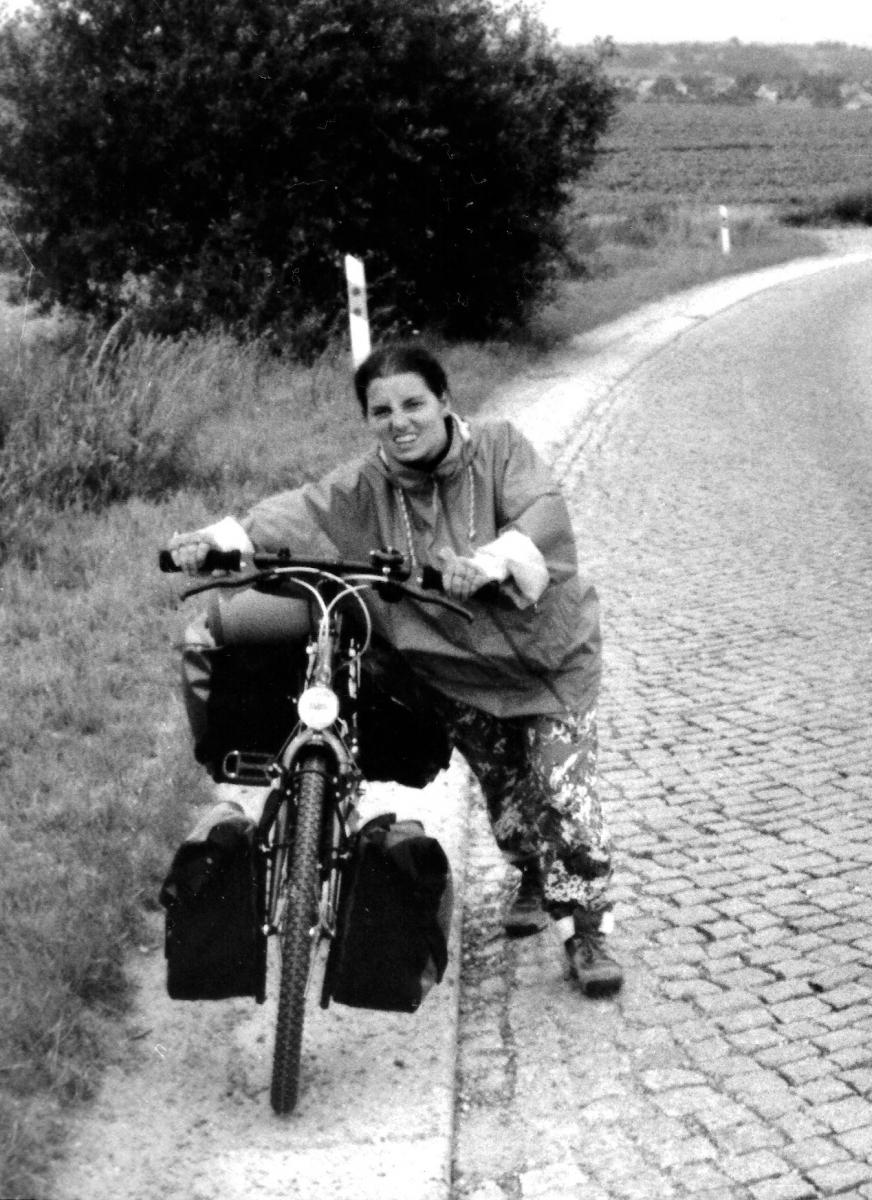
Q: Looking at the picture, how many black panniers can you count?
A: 4